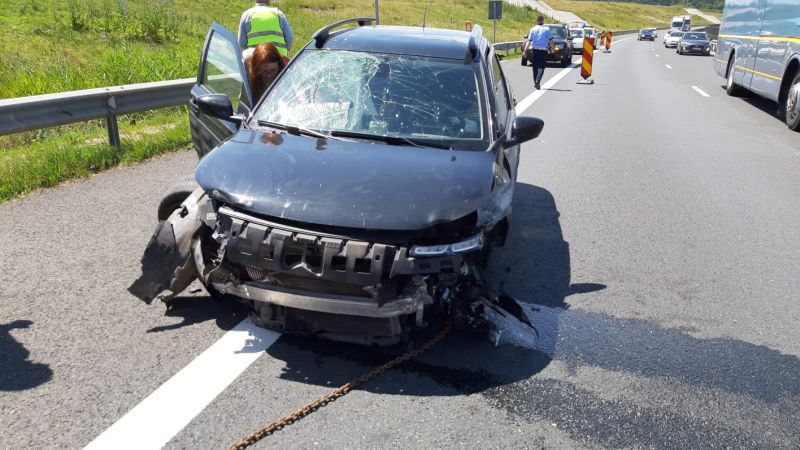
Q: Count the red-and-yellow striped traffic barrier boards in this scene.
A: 3